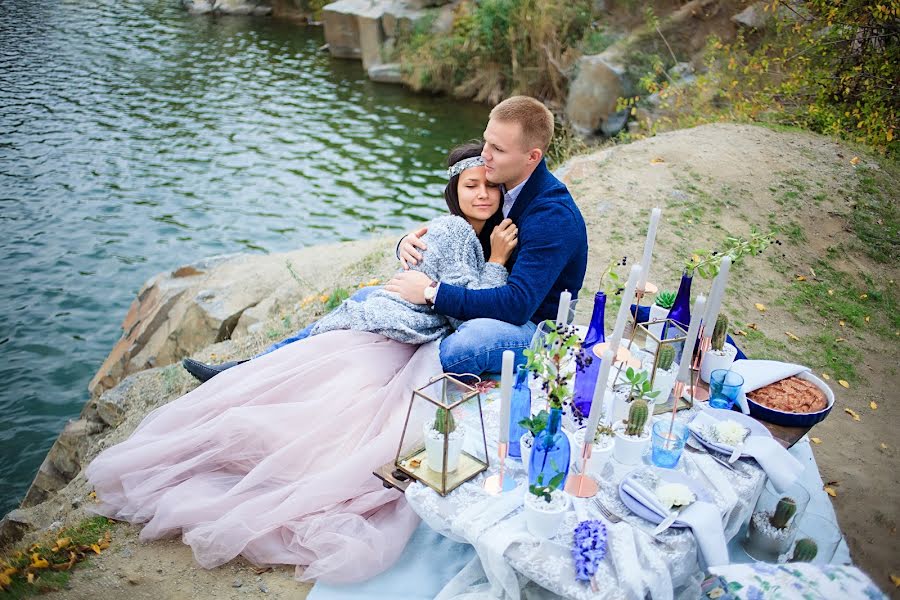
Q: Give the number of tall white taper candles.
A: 8